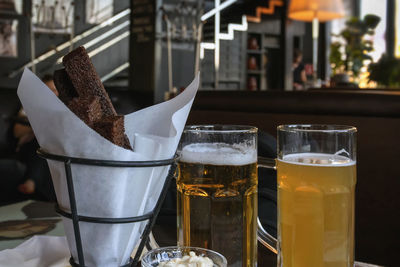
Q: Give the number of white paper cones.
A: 1